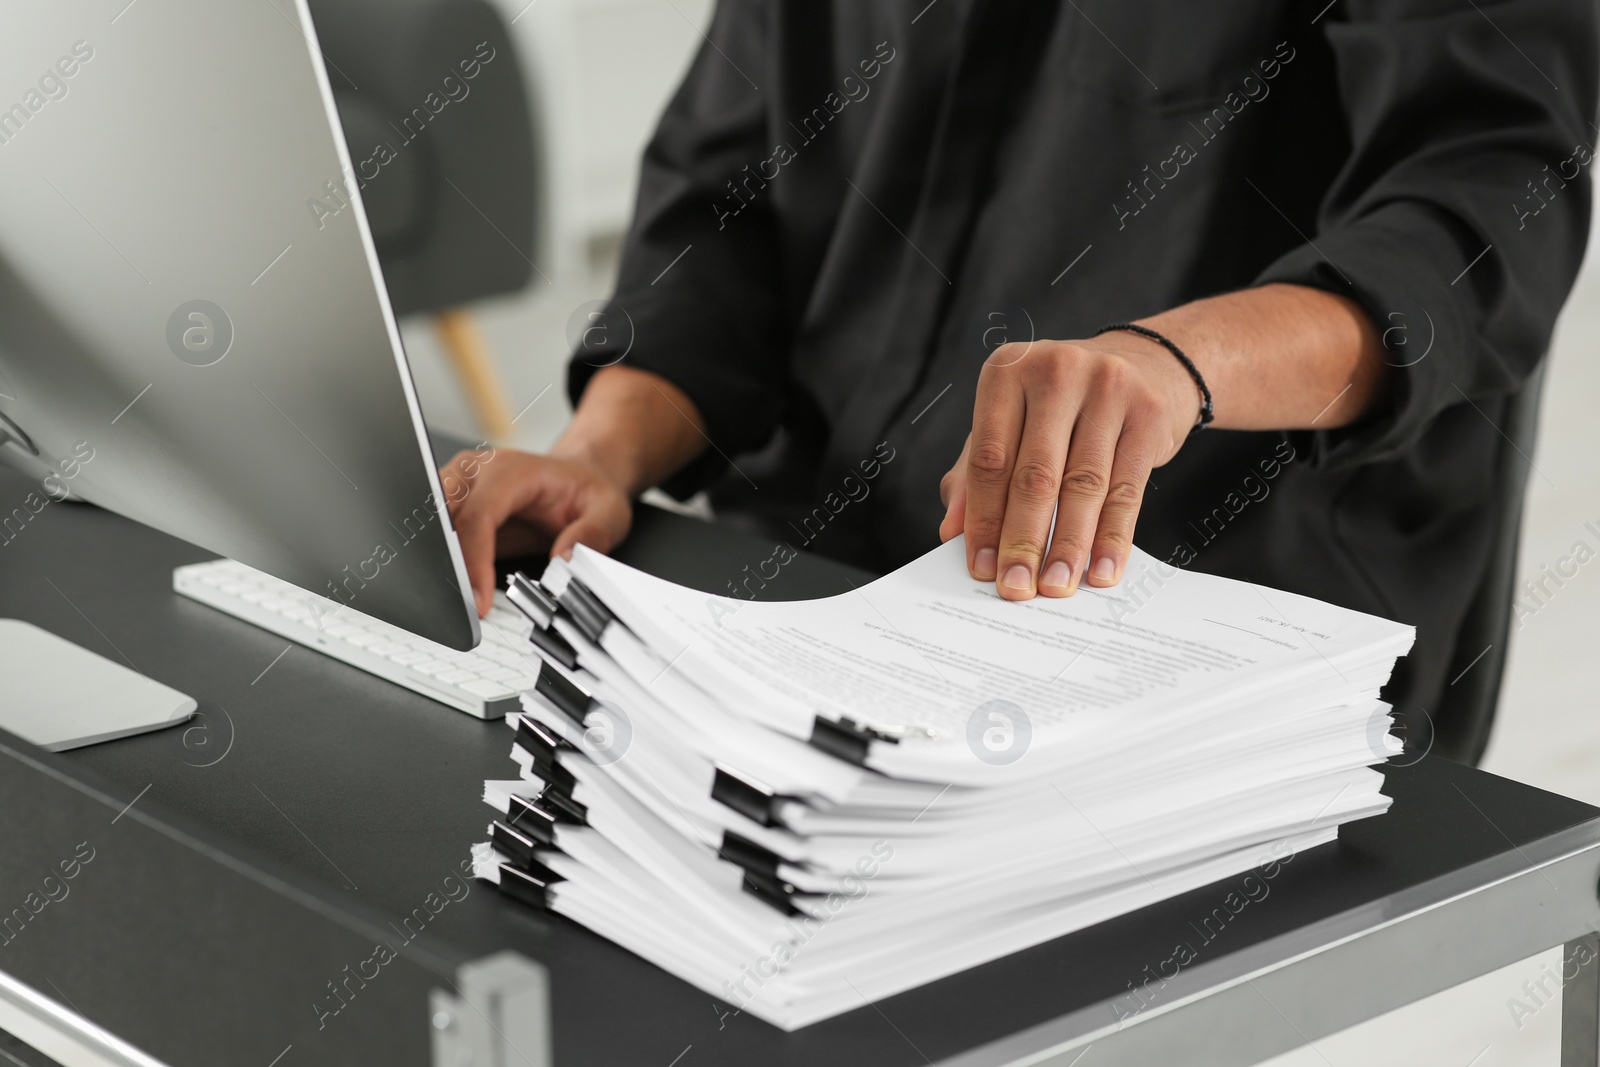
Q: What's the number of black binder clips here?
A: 14